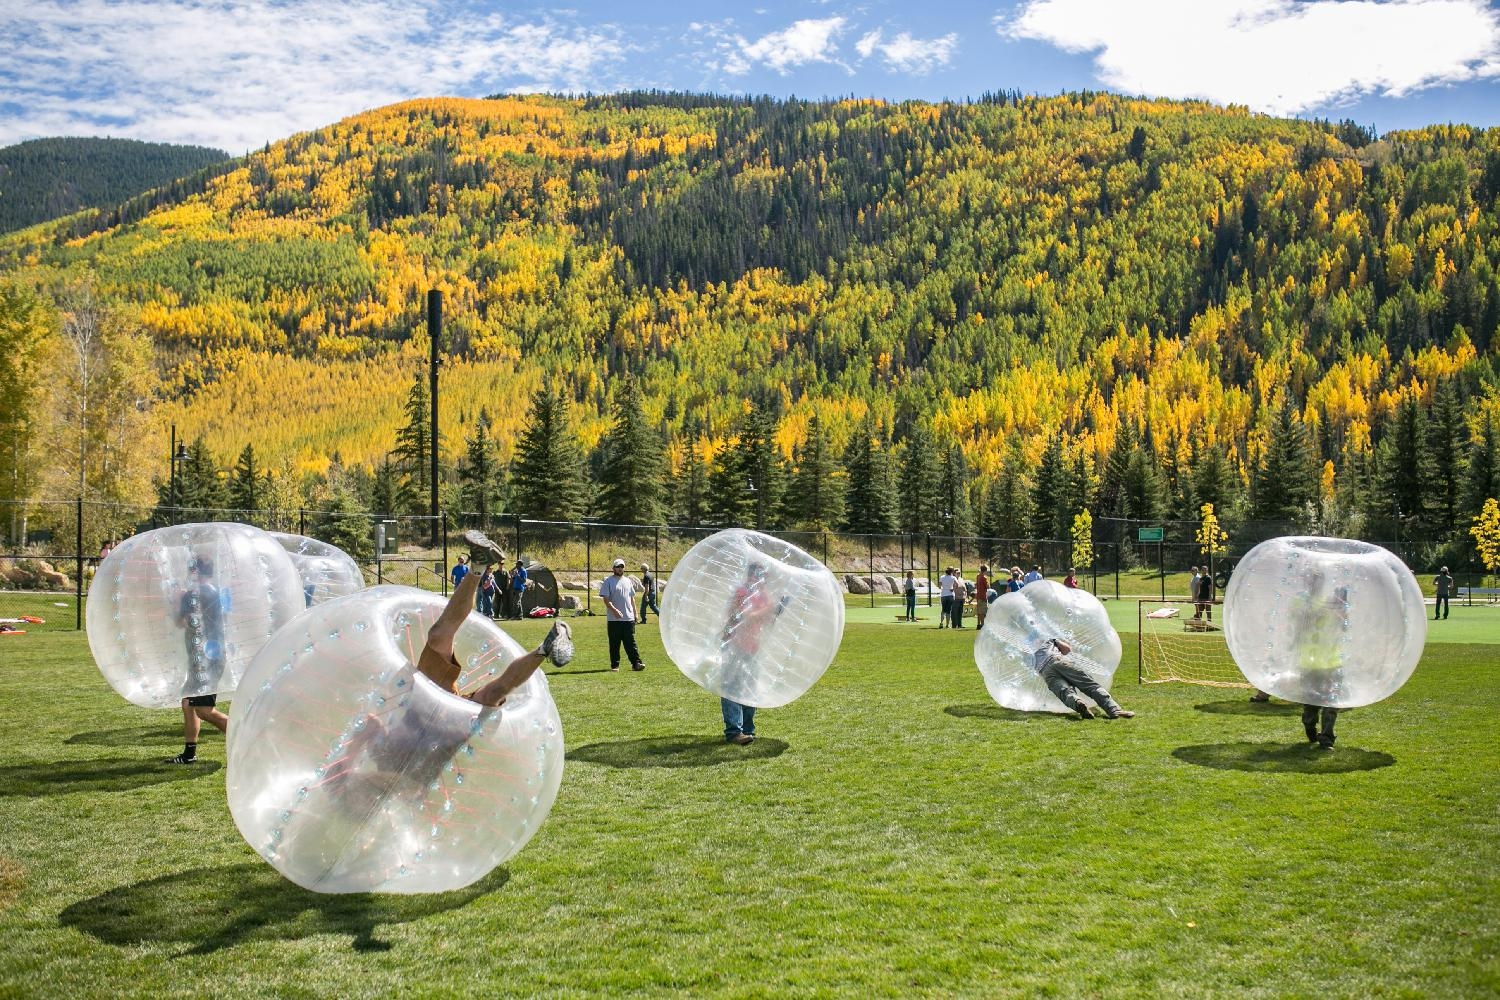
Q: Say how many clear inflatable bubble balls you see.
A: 6